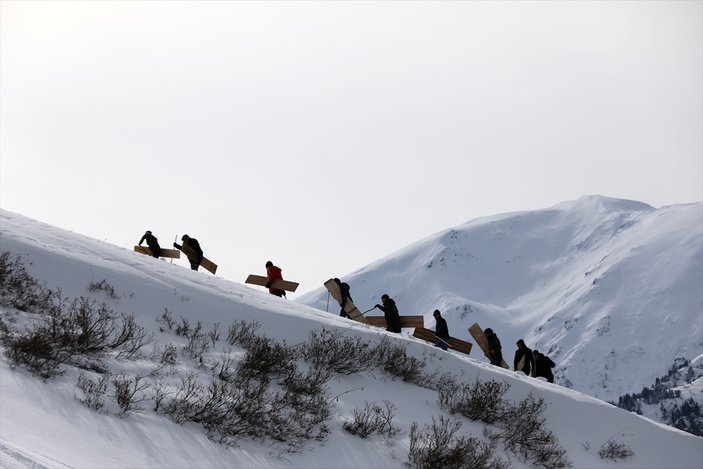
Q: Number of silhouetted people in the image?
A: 9